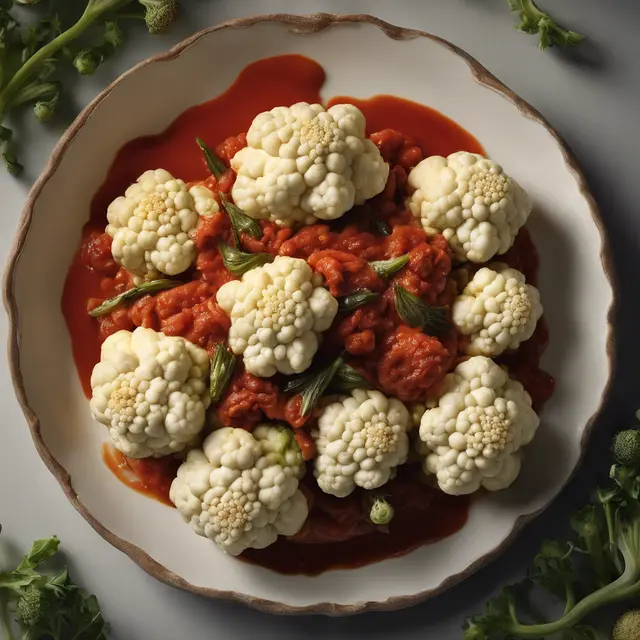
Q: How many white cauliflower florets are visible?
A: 9